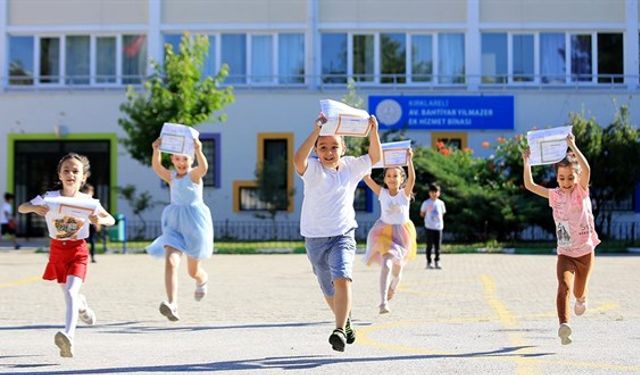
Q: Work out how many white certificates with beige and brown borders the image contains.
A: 5